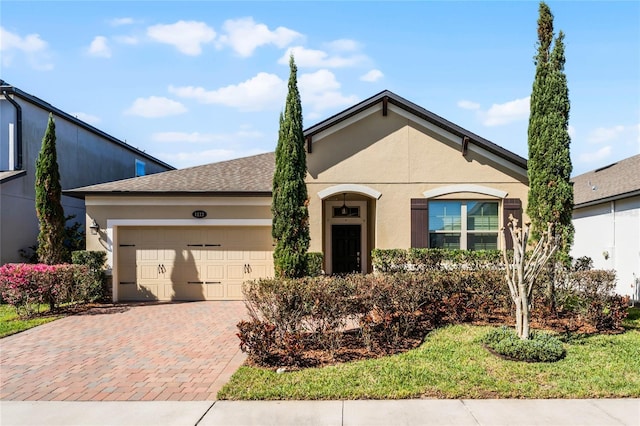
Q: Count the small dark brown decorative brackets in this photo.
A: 3